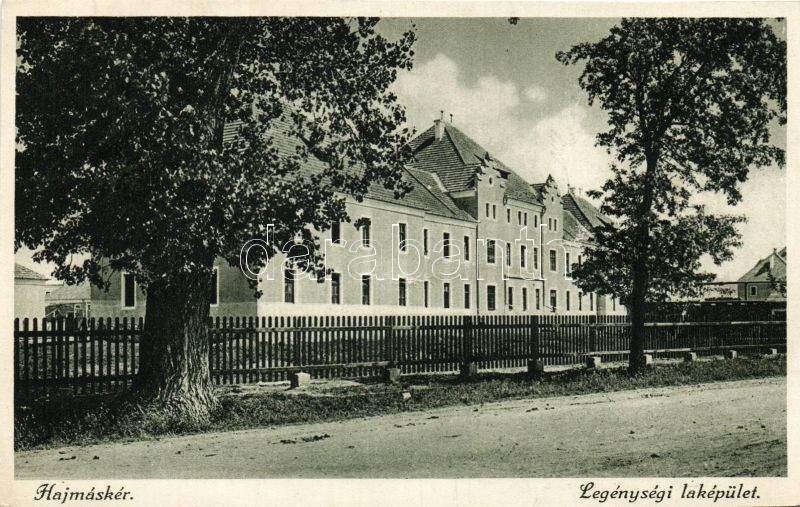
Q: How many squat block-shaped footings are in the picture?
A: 9